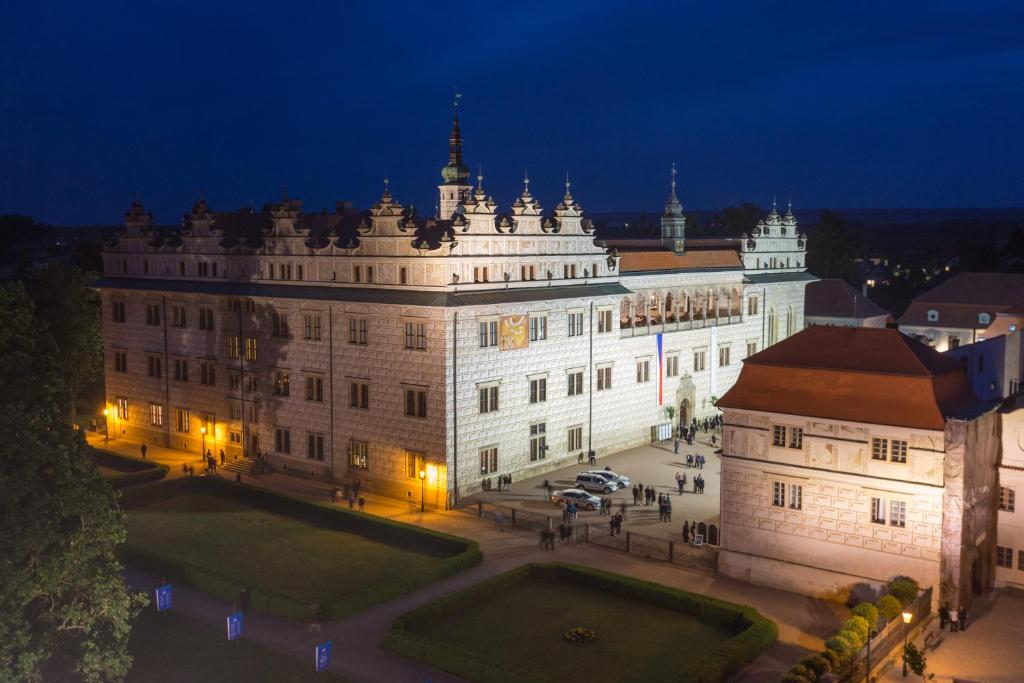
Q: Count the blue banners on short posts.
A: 3